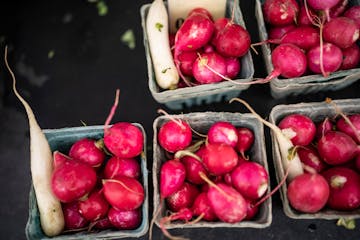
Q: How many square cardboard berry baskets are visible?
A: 5